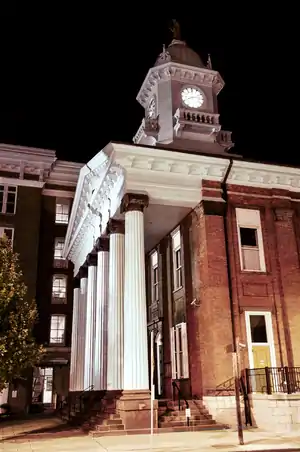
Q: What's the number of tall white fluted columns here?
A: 6